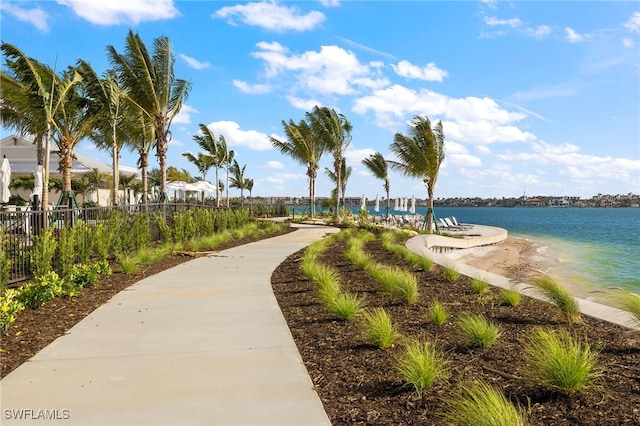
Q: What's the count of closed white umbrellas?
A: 8